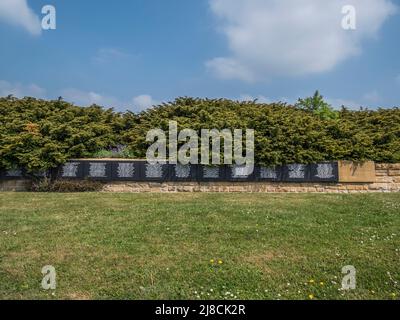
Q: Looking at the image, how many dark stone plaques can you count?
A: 12